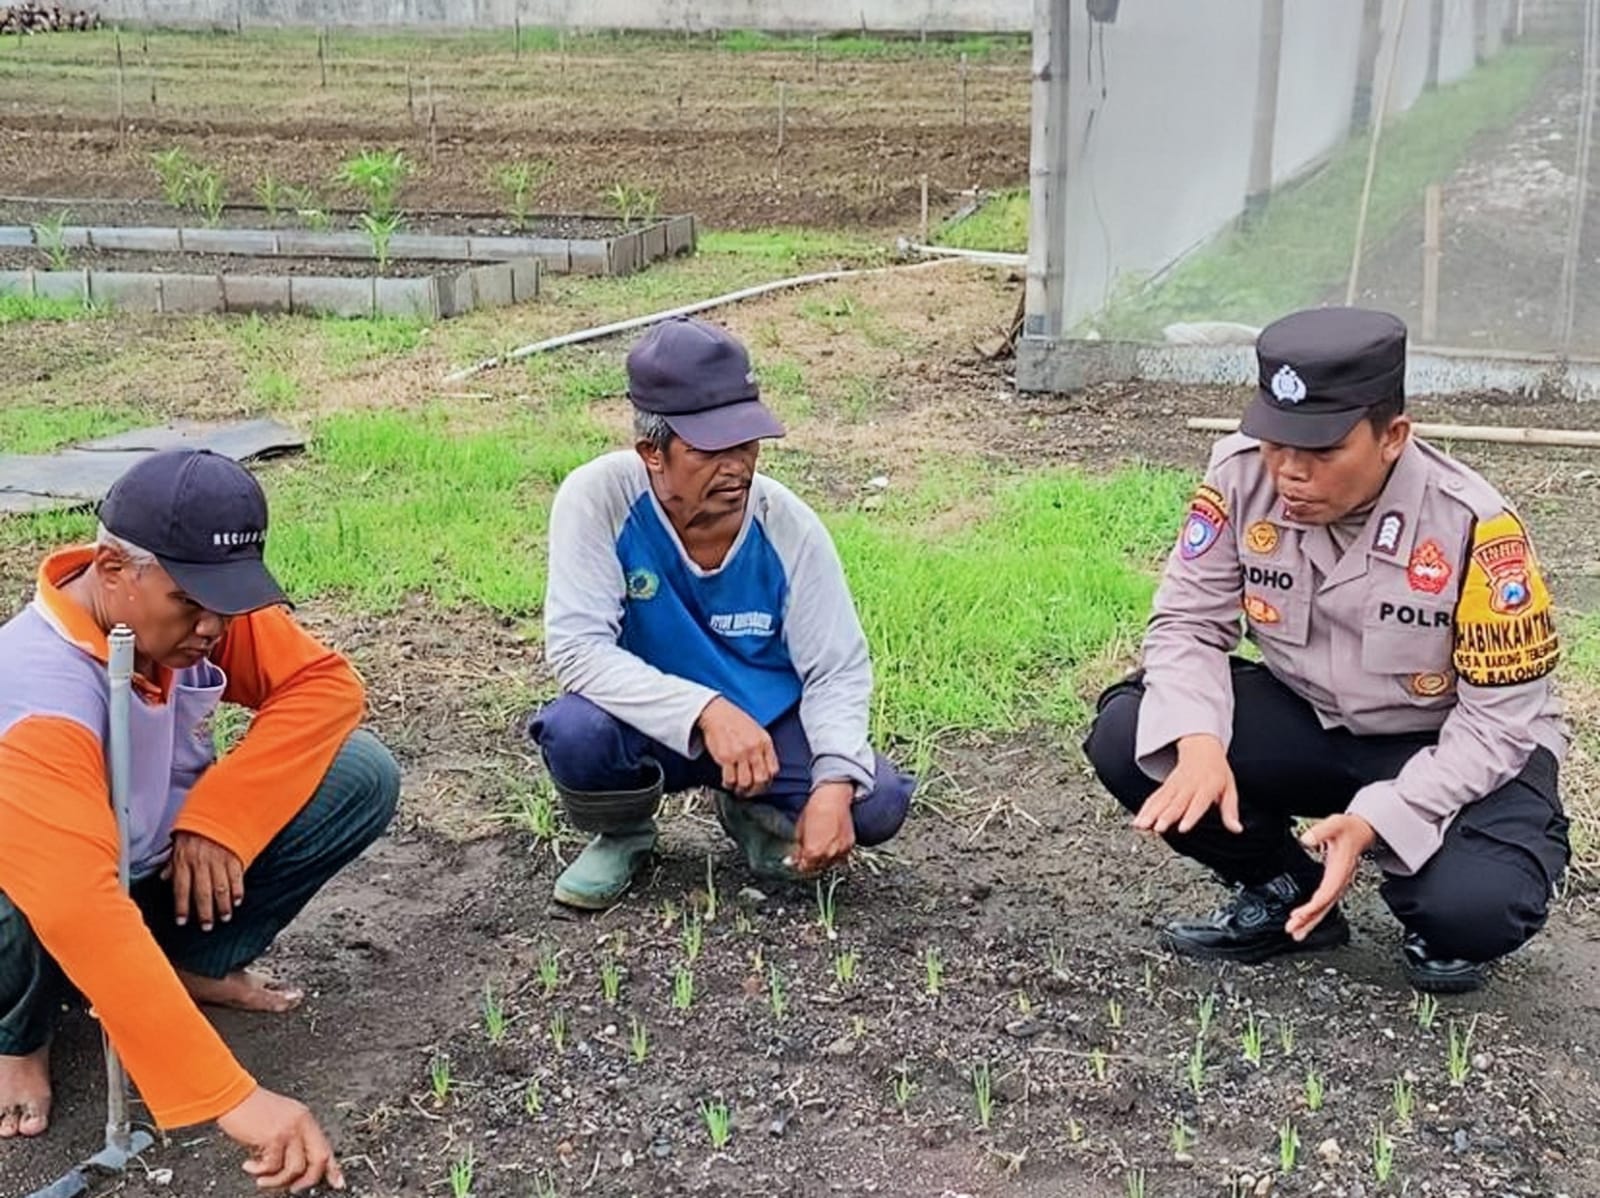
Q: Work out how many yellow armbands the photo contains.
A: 1